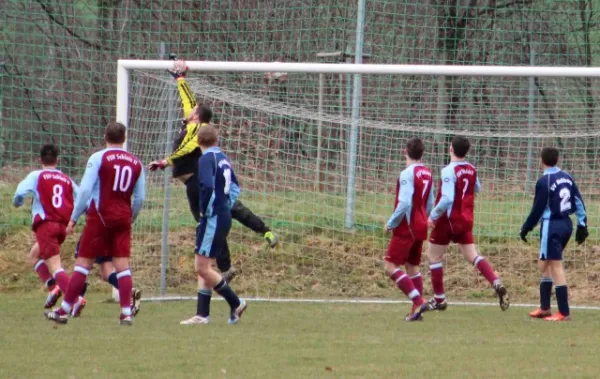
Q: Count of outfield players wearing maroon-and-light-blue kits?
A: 4